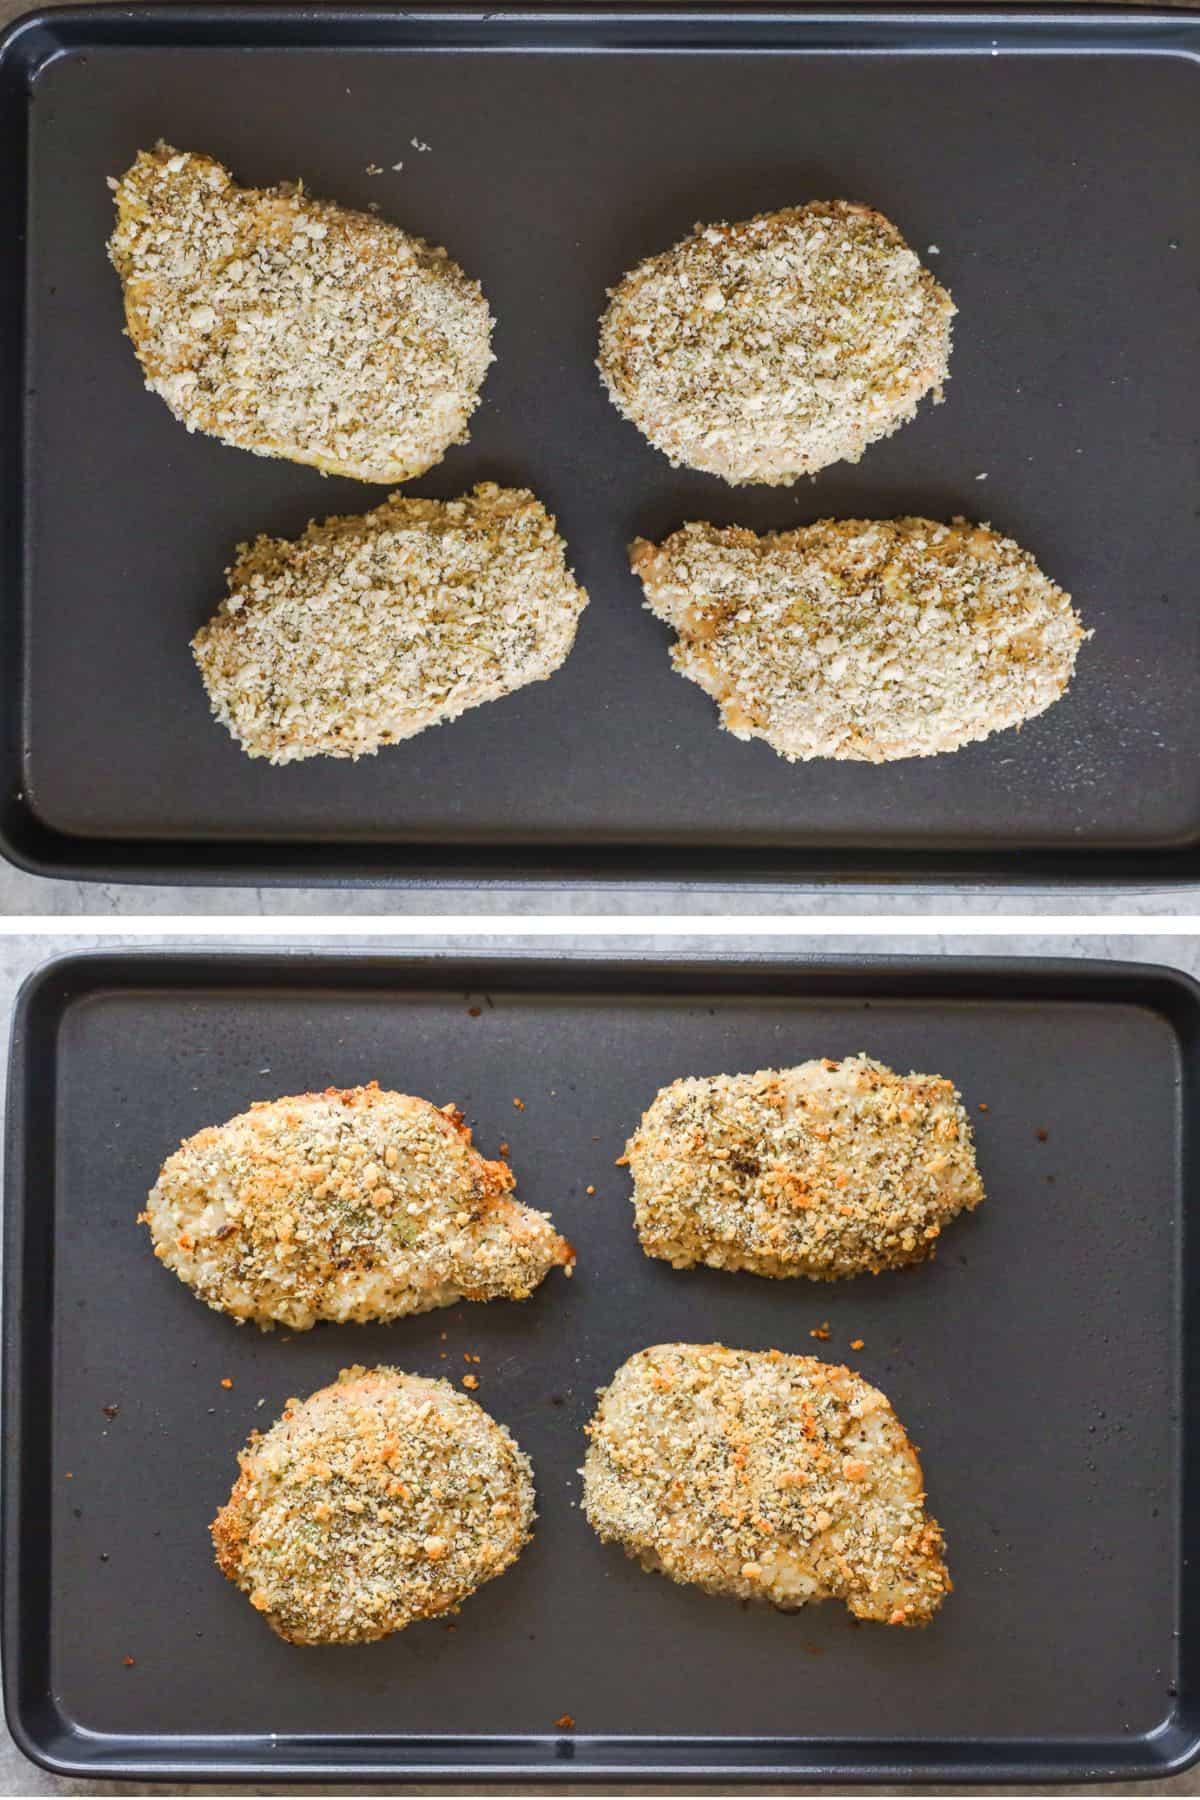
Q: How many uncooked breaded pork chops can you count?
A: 4